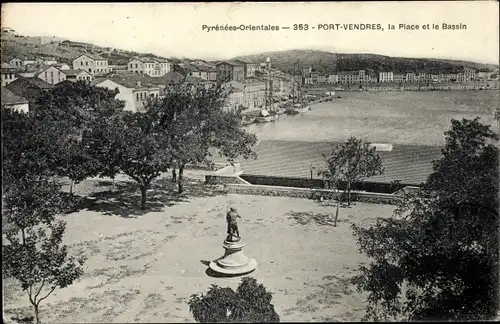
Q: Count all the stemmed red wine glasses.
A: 0